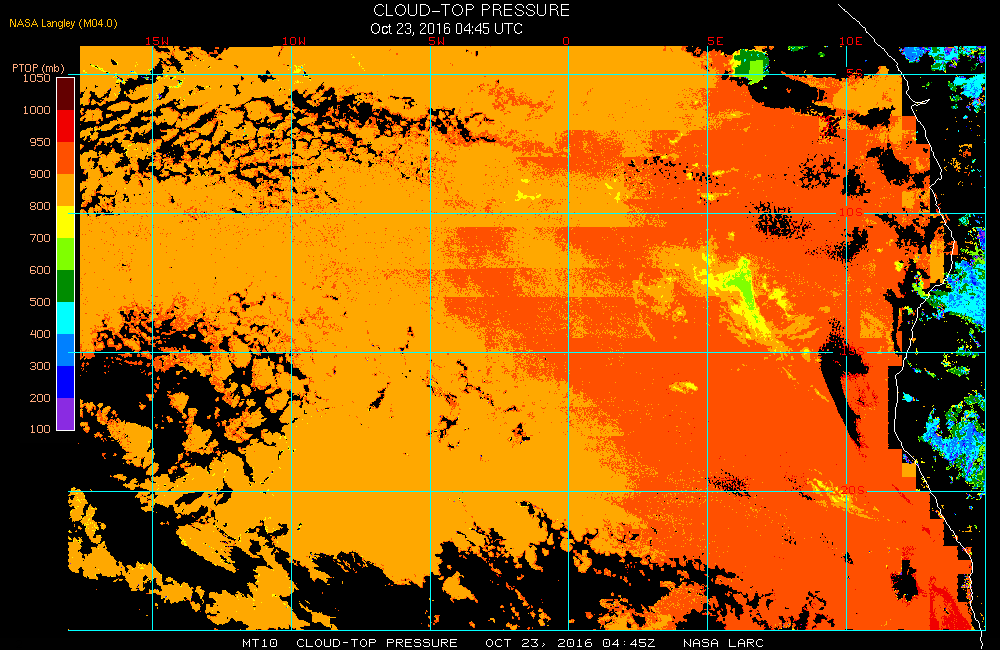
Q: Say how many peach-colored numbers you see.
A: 12